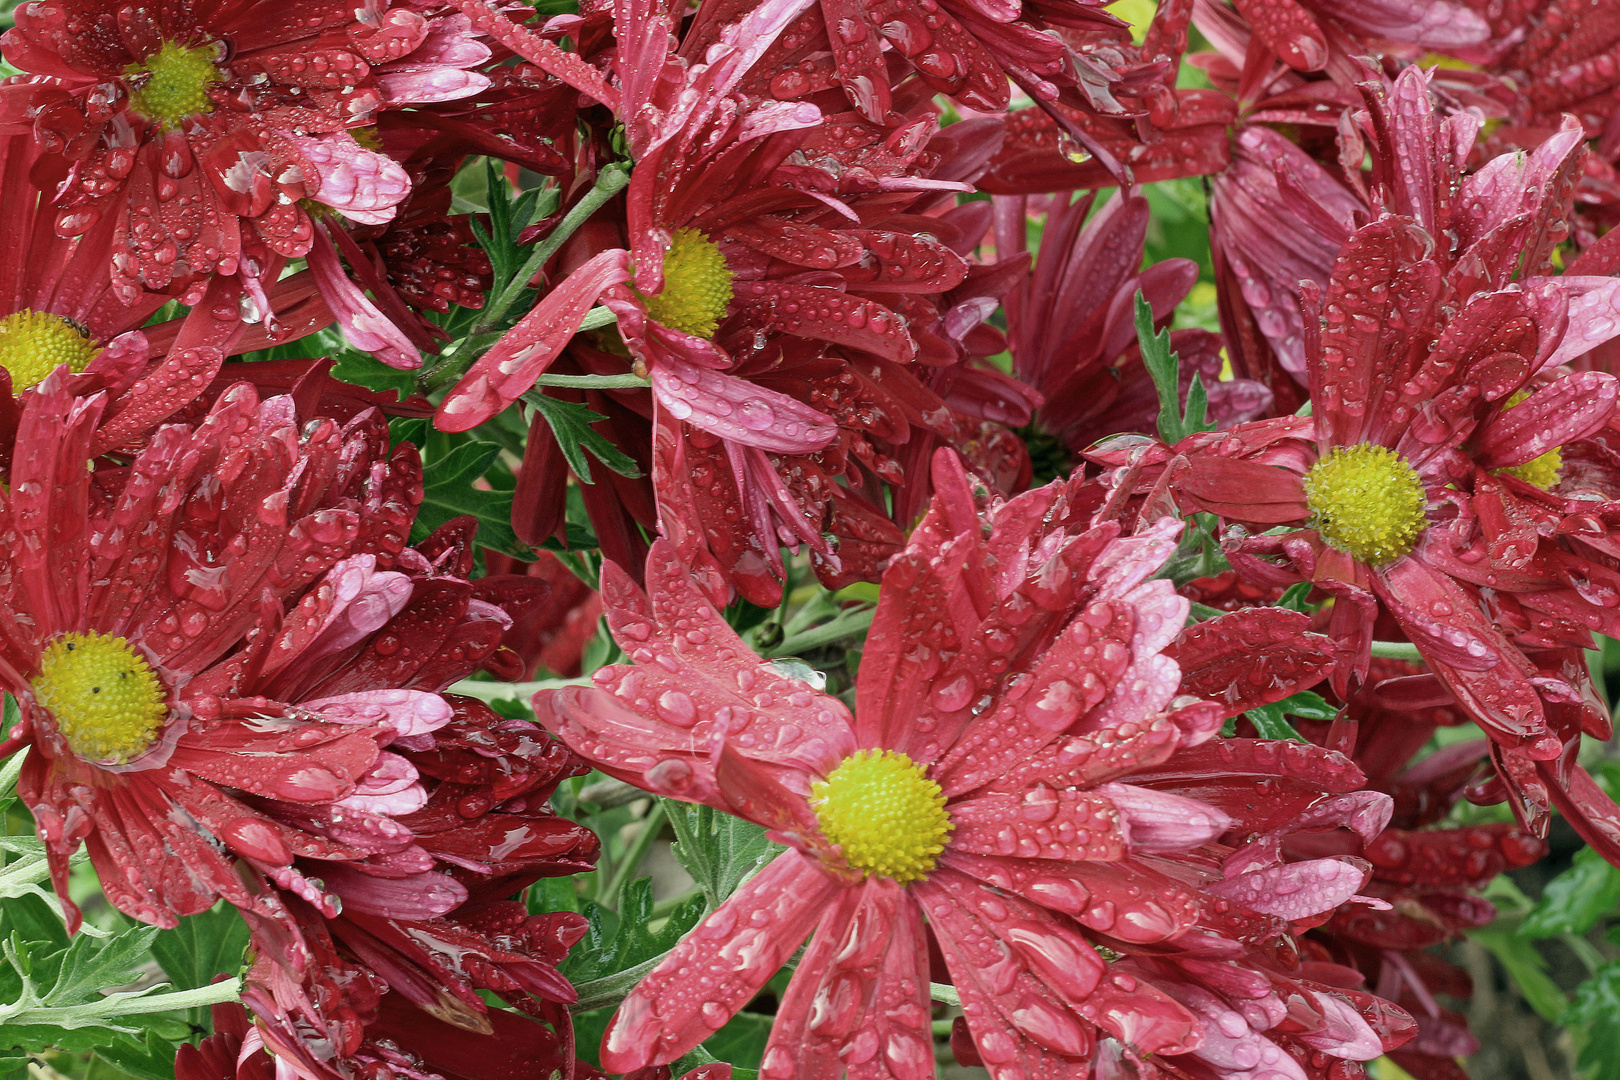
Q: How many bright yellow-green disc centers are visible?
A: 7